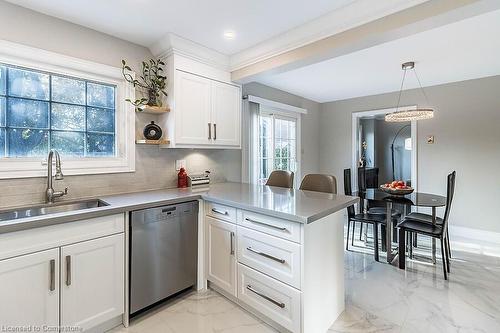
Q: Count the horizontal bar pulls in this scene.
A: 4